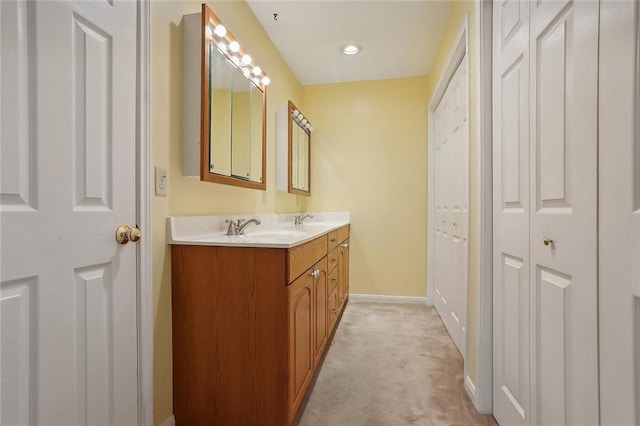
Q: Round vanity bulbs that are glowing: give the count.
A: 5